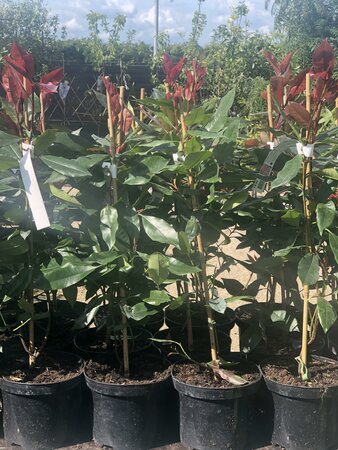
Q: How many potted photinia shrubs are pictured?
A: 4